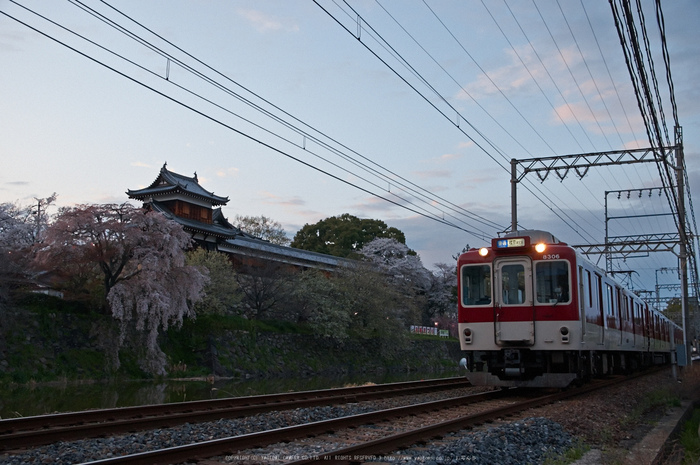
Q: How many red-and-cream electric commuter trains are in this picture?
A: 1